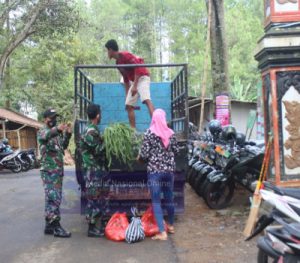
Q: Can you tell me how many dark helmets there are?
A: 3